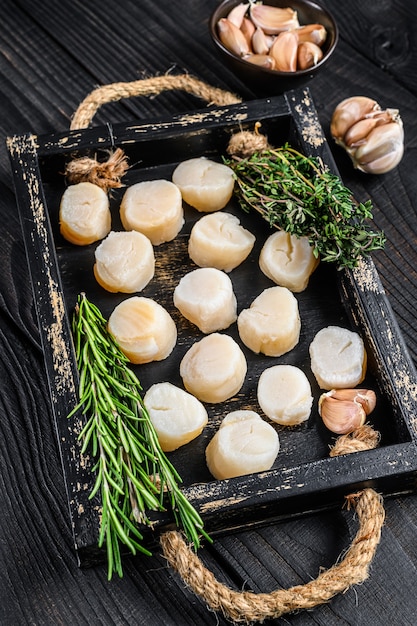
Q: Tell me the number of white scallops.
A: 14